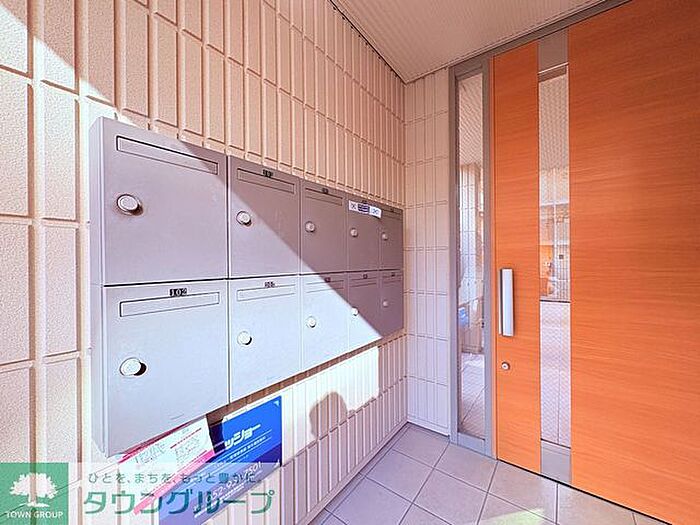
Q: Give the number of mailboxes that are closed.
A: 10